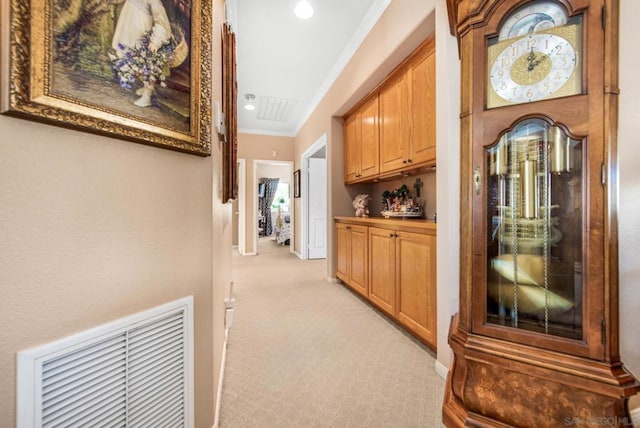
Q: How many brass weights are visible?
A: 3